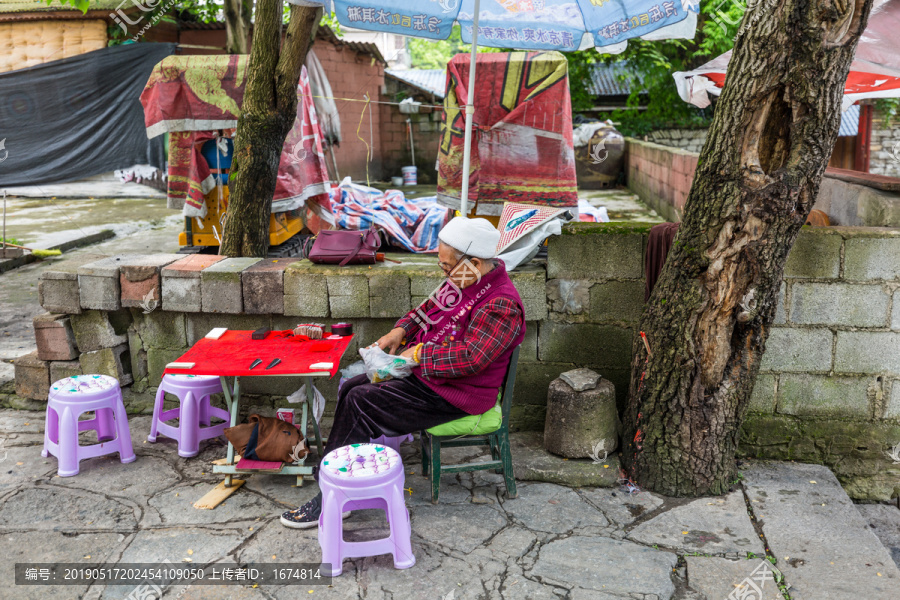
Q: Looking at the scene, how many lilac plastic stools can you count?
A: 4